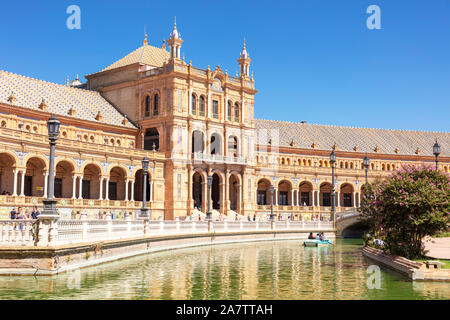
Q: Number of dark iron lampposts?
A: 7